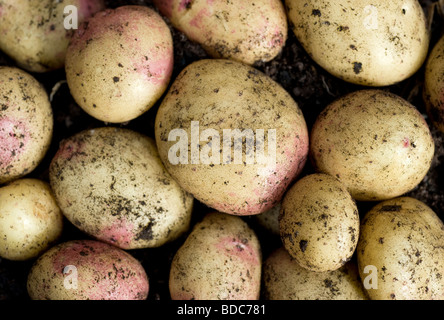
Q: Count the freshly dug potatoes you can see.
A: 15